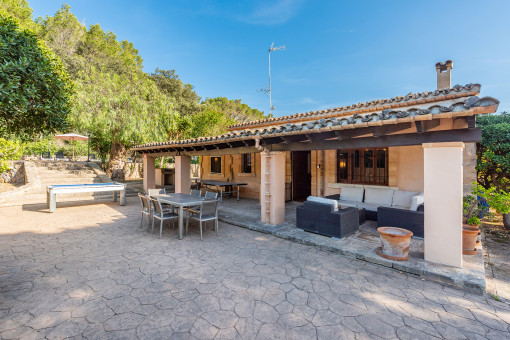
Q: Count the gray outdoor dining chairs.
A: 6